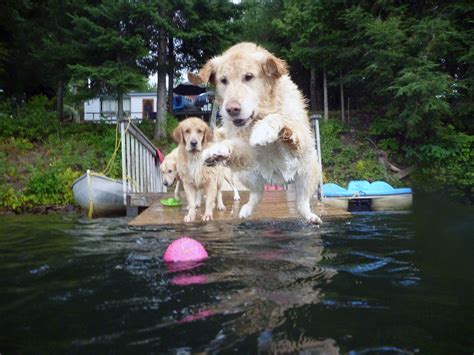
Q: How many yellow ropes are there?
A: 1